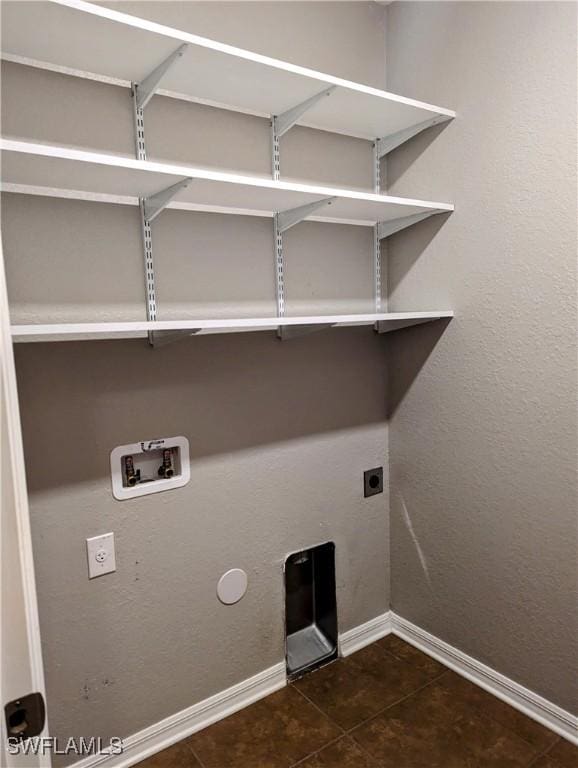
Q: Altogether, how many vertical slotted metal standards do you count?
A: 3